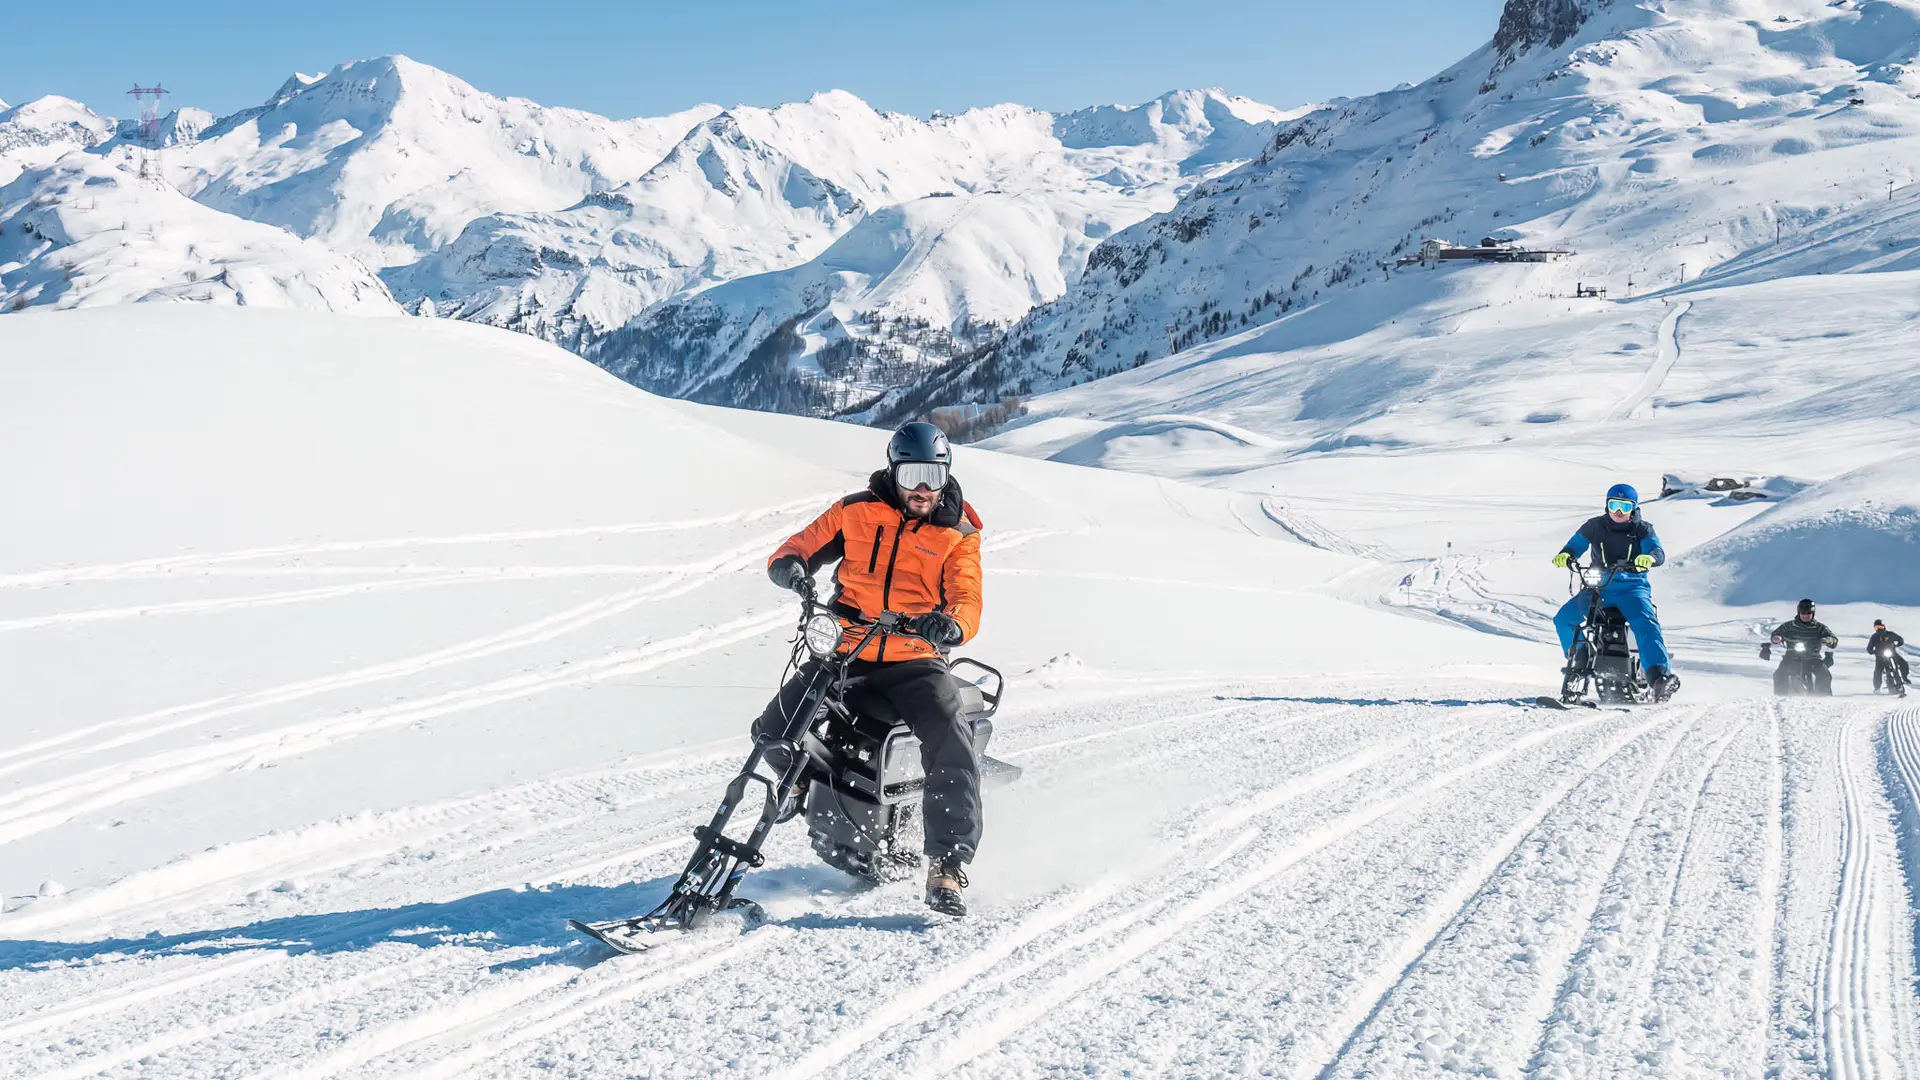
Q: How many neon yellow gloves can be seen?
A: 2